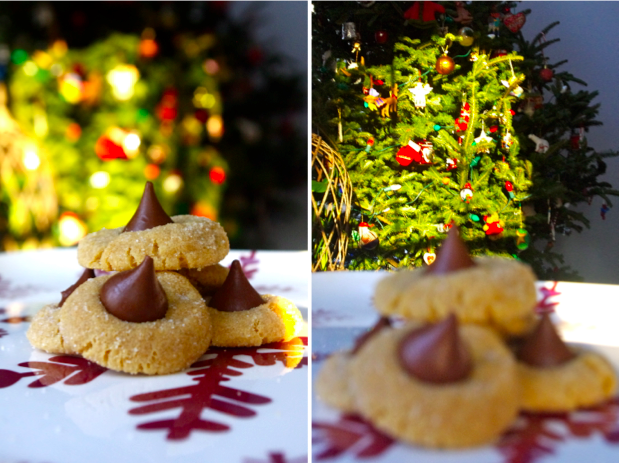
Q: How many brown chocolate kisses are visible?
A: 8